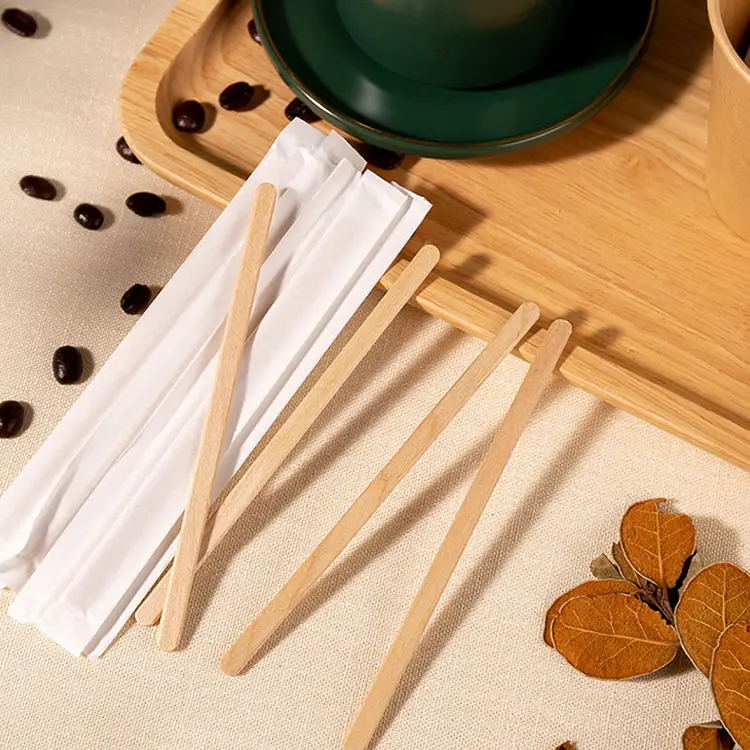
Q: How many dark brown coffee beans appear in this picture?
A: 13